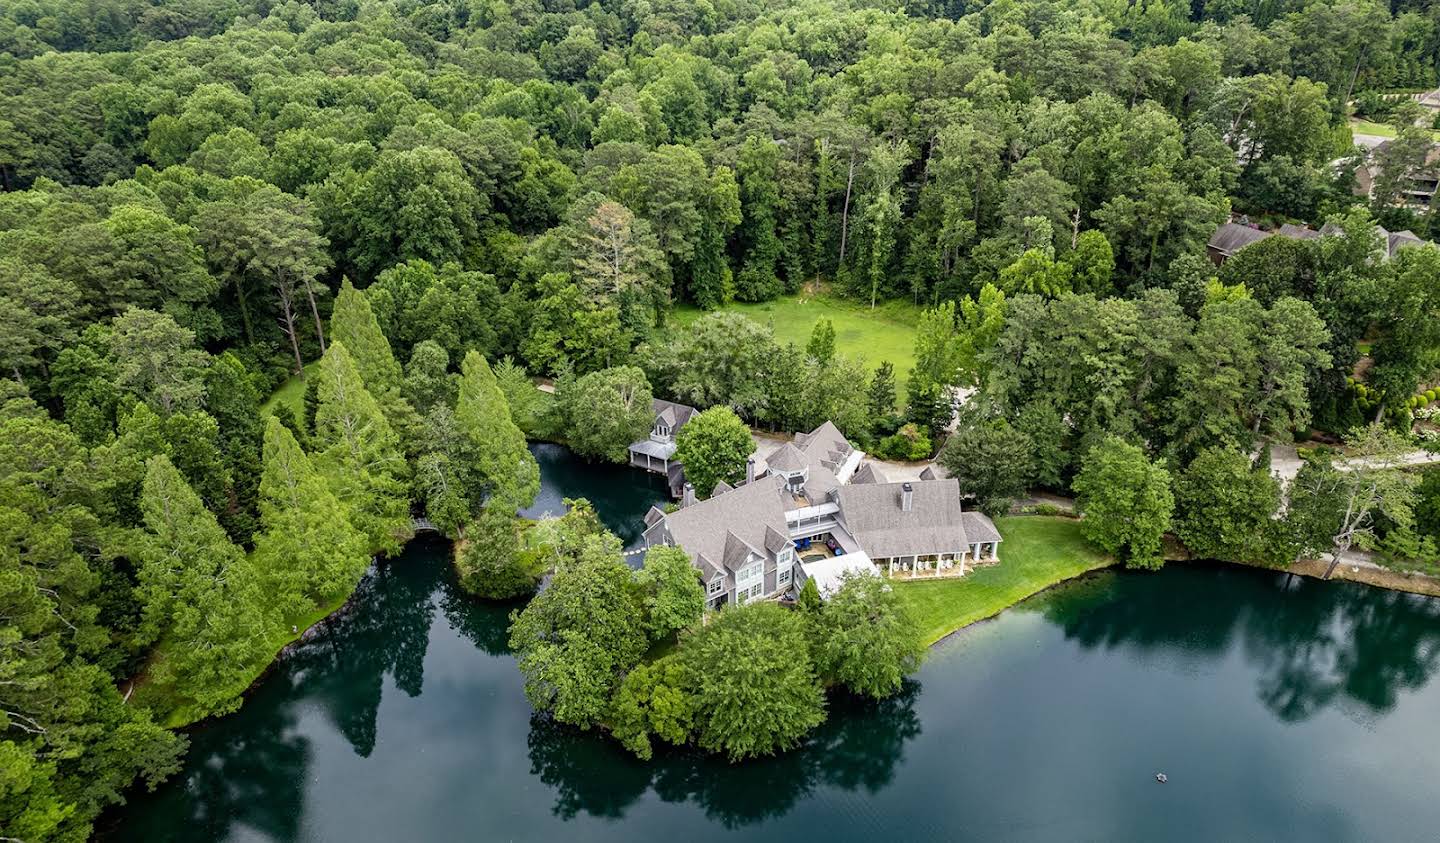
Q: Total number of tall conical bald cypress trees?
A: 5